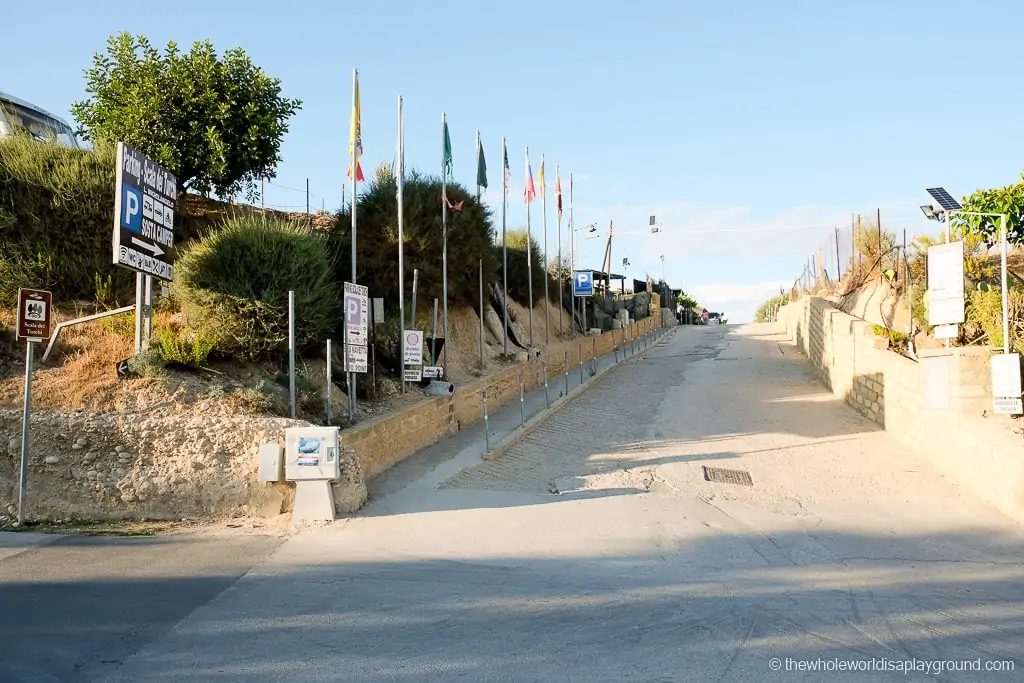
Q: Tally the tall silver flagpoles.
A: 9